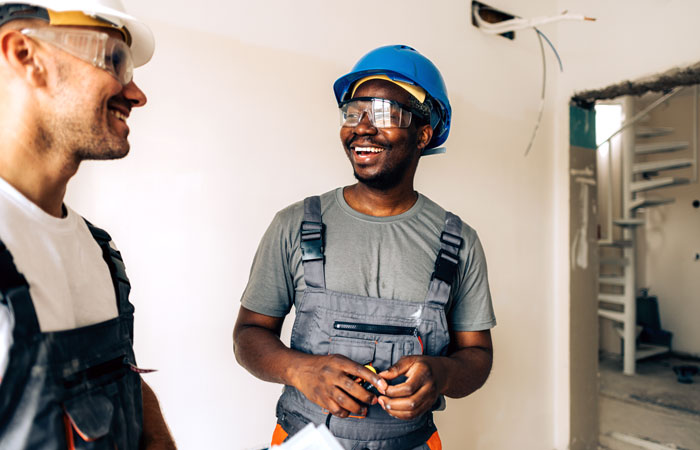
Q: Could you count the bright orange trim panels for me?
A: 2